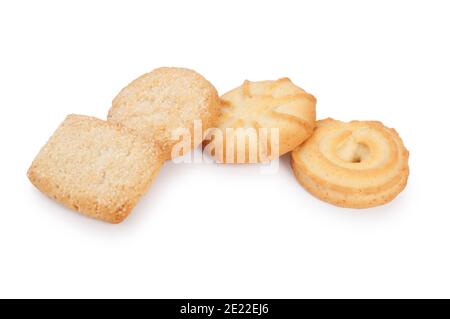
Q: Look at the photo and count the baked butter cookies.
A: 4